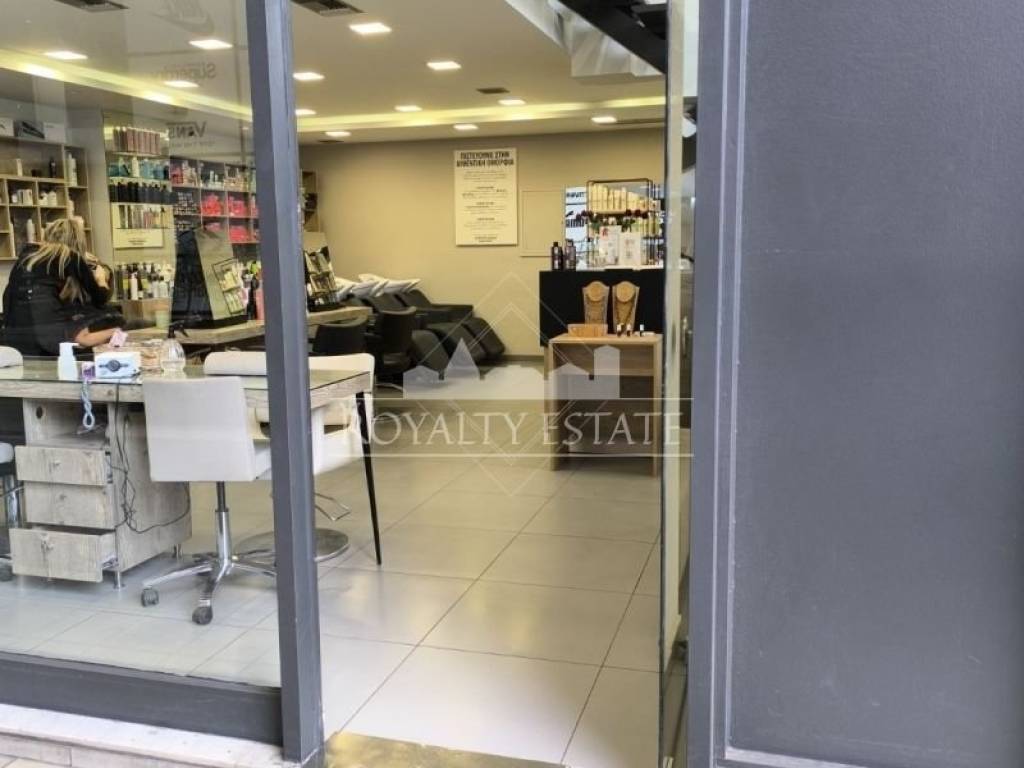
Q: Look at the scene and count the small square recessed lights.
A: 12